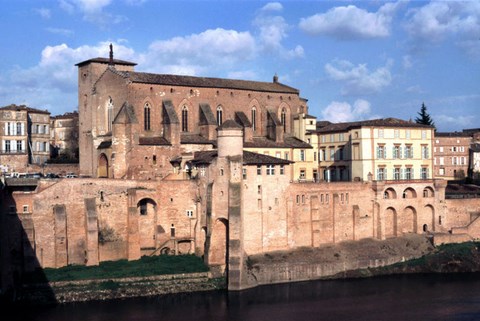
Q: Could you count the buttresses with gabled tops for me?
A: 5